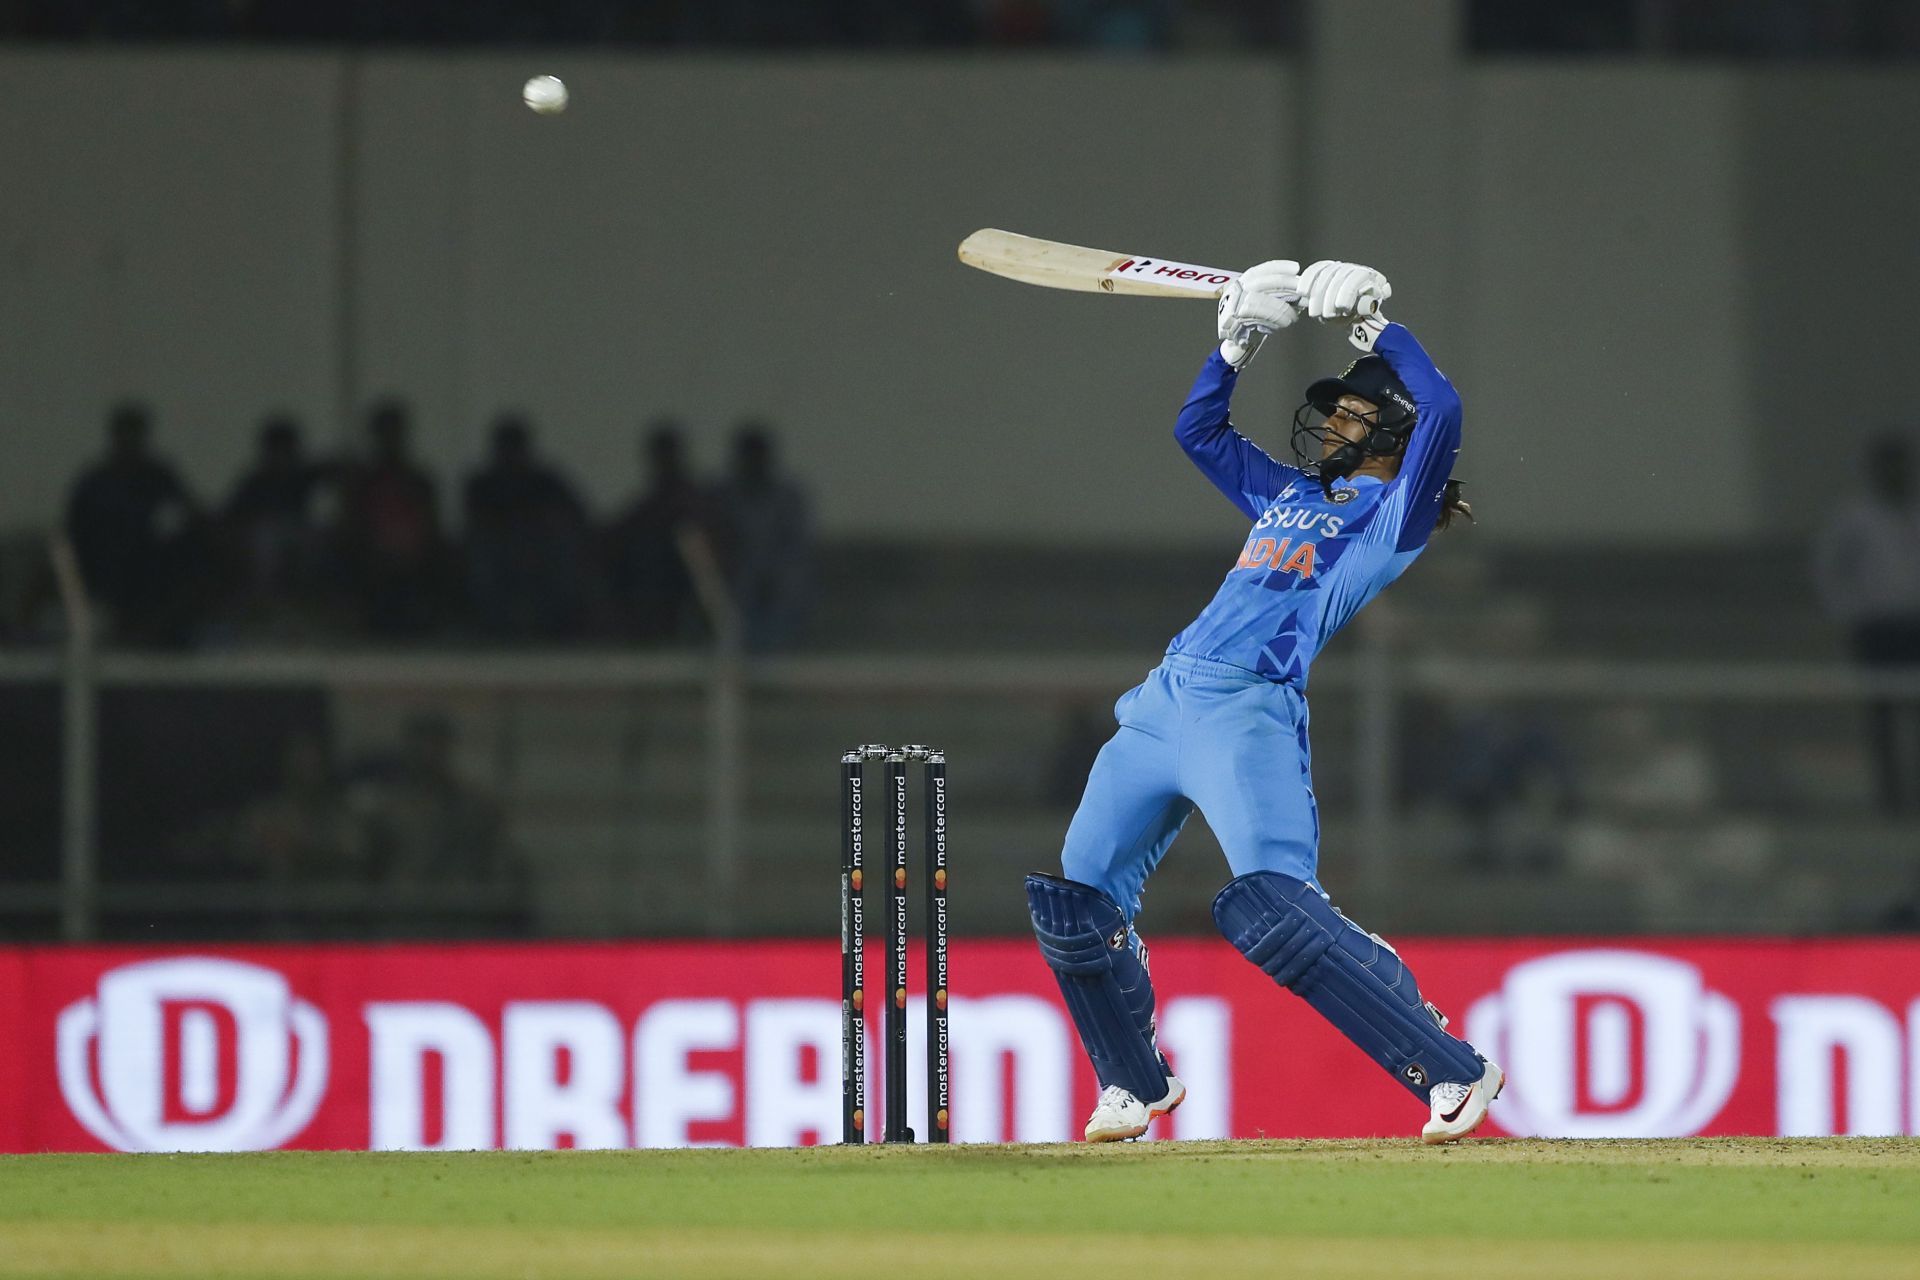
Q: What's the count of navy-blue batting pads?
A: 2